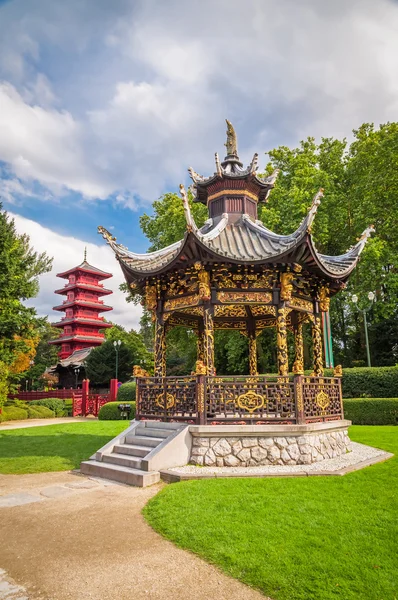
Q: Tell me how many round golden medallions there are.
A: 3